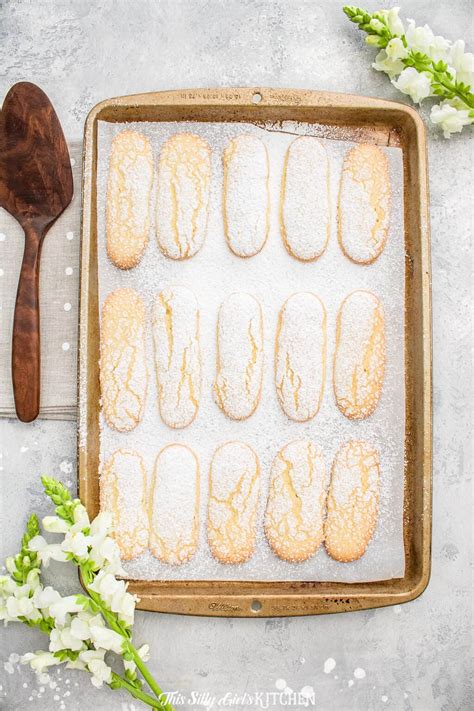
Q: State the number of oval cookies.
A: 15